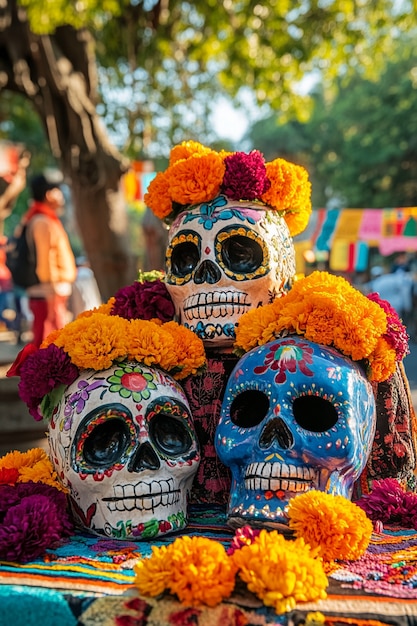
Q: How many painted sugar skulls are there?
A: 3